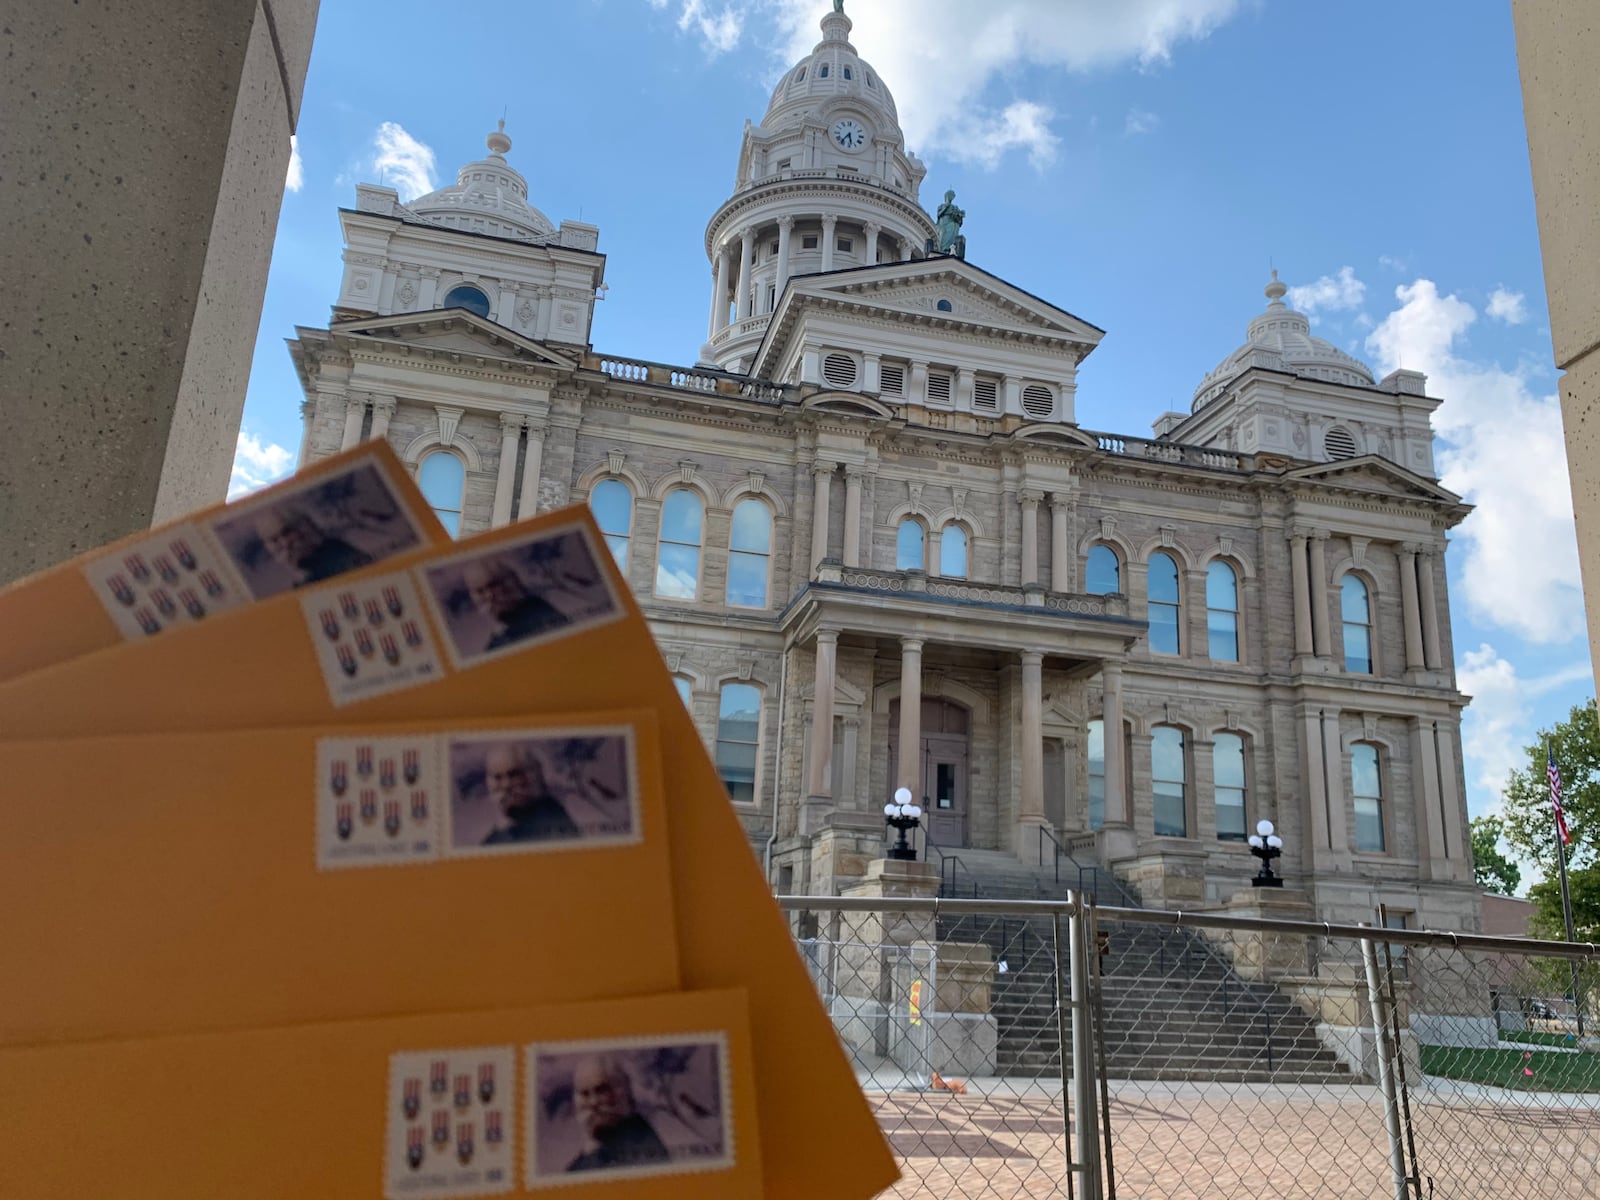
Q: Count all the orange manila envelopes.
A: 4